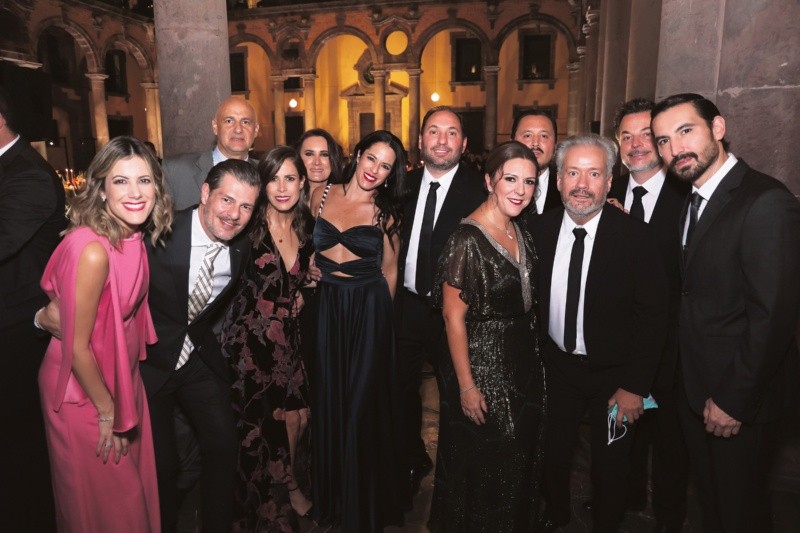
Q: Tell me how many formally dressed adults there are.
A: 12